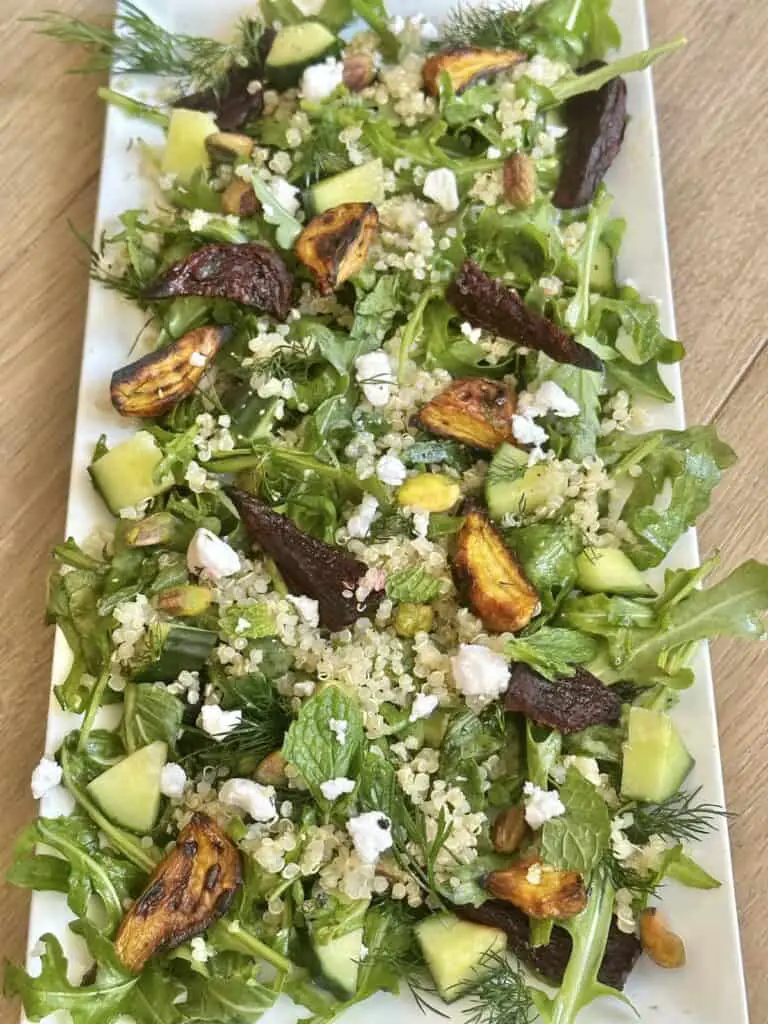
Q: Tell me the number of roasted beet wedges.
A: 14